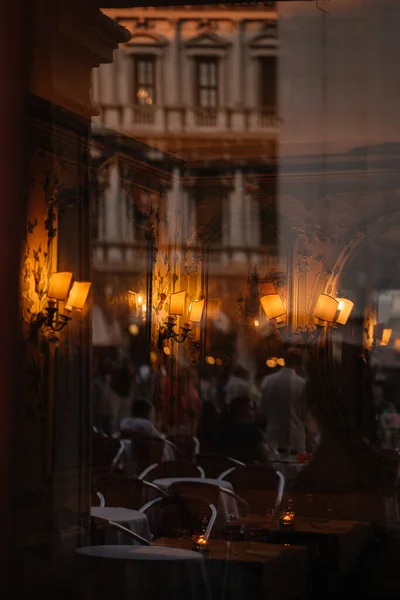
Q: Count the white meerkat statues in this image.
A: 0